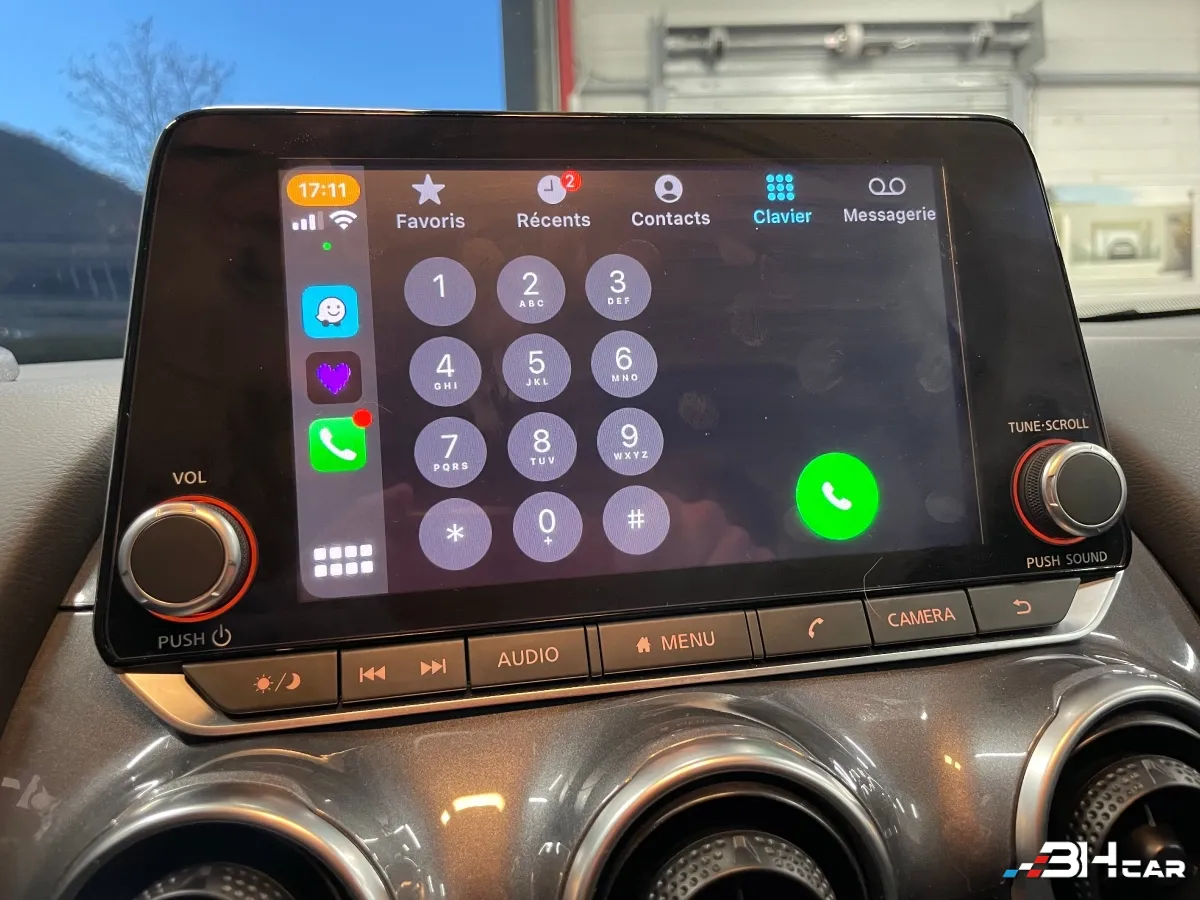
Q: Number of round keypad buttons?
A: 12